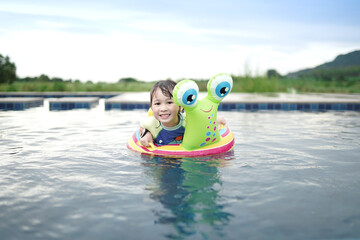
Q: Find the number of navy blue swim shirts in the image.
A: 1